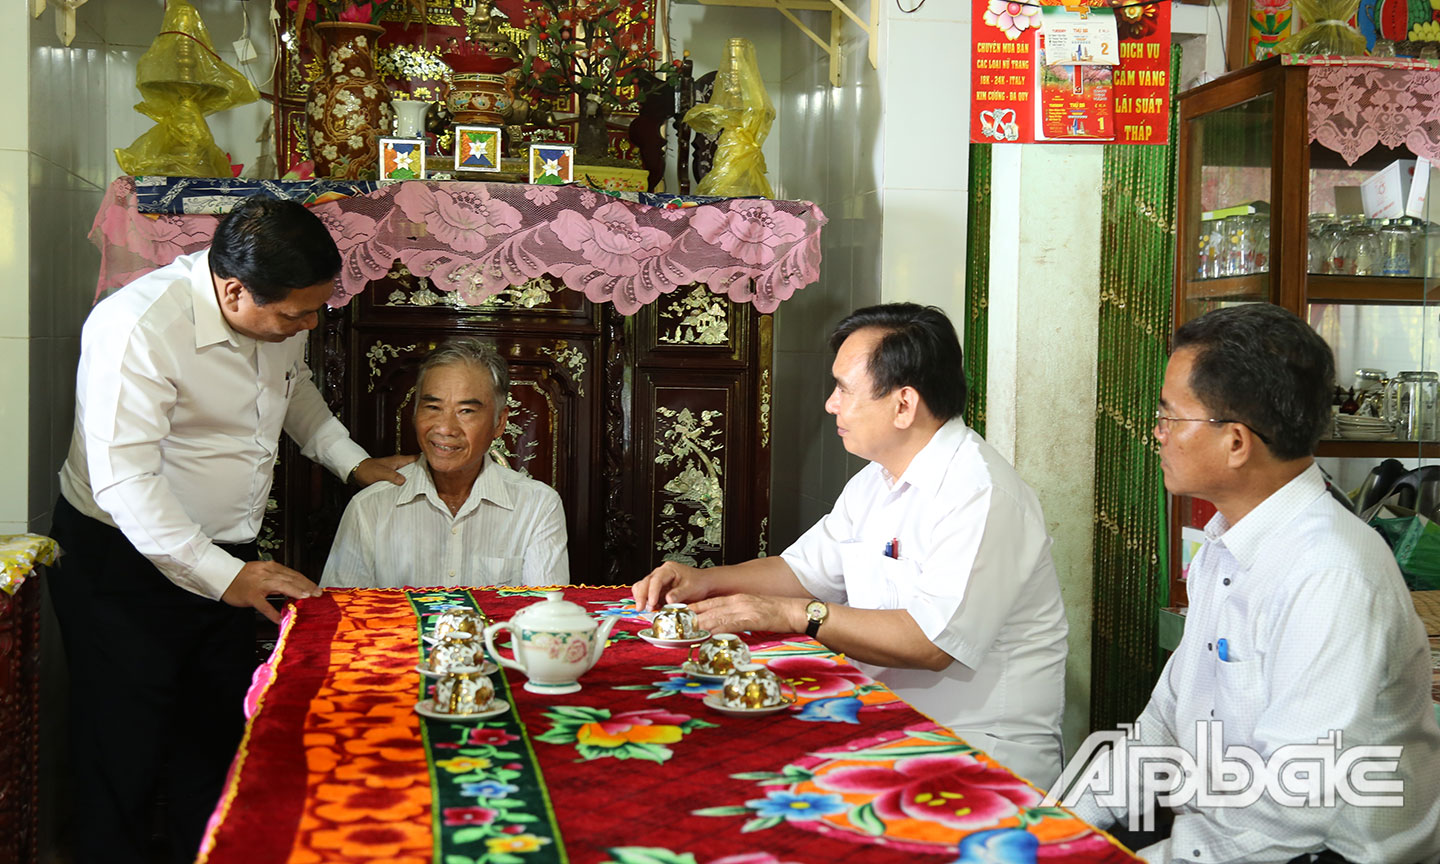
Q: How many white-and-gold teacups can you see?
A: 6